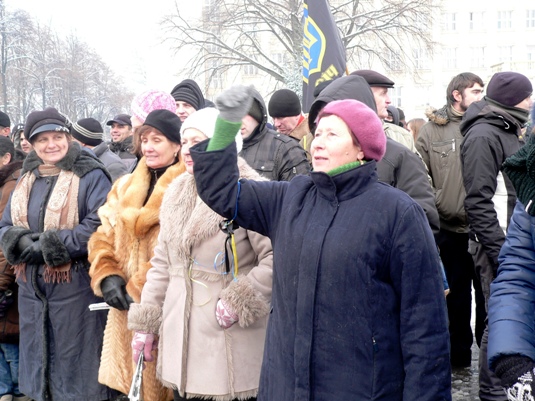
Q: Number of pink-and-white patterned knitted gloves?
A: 2